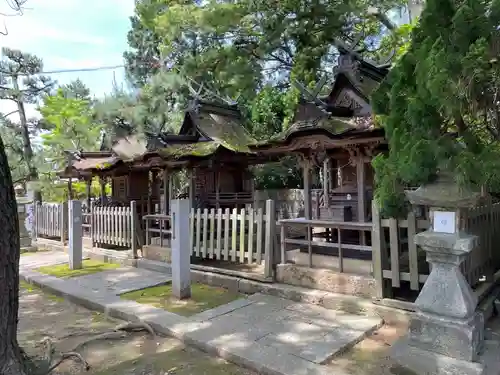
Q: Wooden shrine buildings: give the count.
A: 3